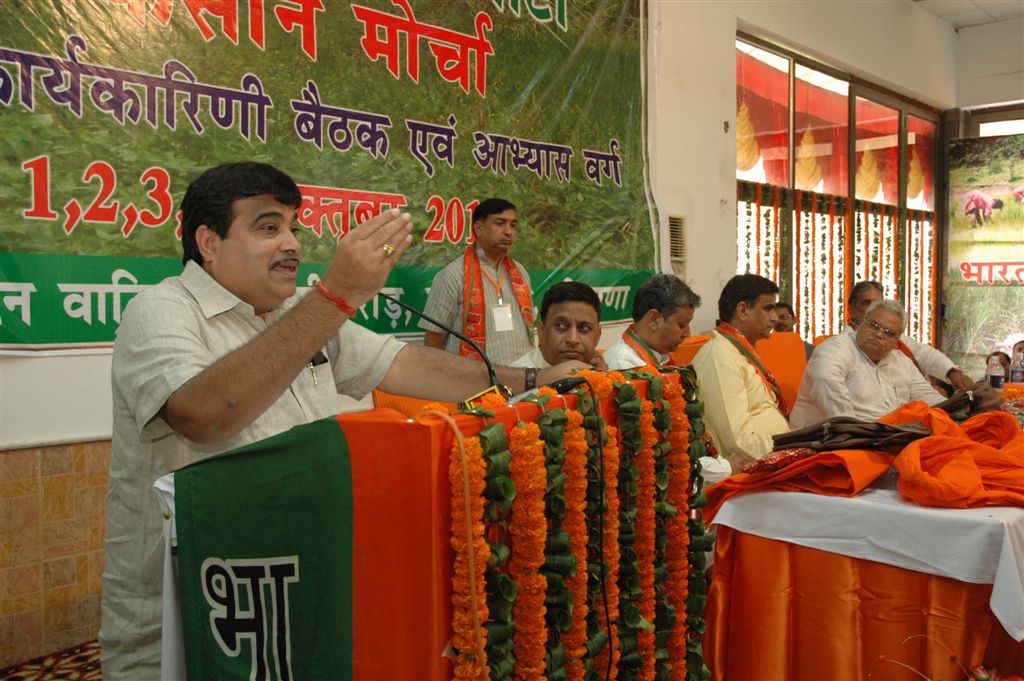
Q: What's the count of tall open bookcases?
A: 0